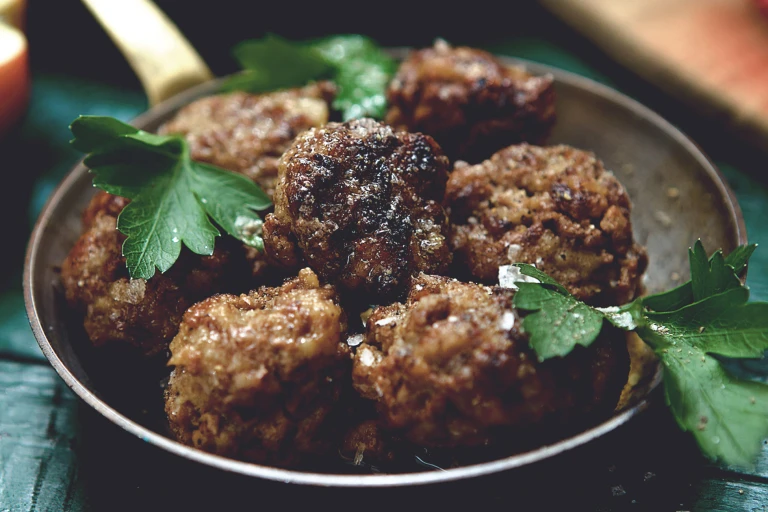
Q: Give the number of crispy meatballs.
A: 7